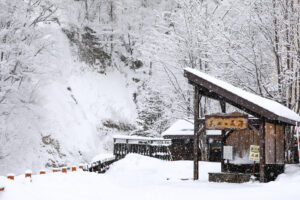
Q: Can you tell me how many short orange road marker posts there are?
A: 8